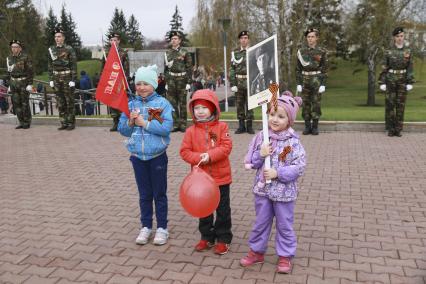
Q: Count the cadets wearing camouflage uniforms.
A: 7